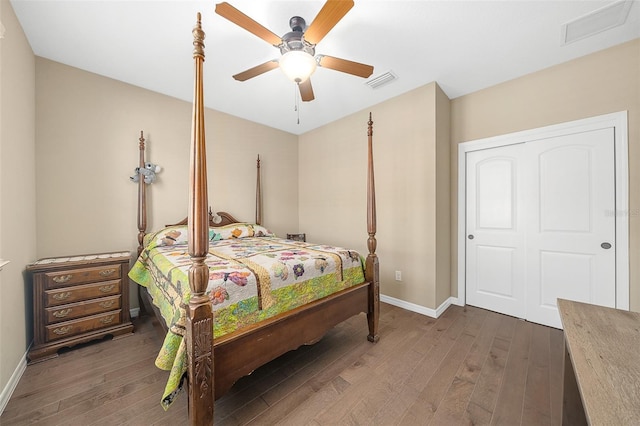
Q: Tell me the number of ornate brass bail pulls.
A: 8